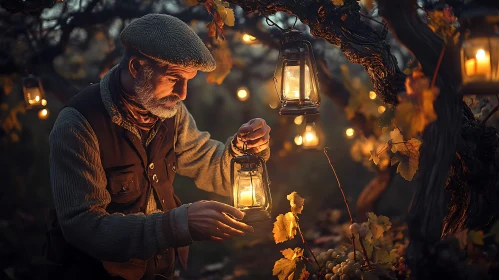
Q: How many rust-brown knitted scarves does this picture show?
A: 1